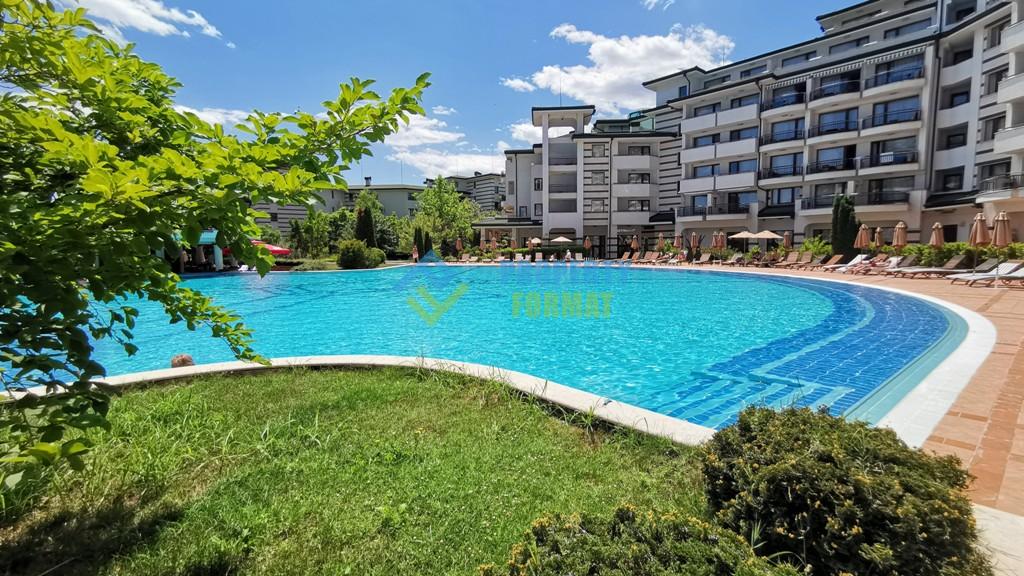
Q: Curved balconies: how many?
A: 9